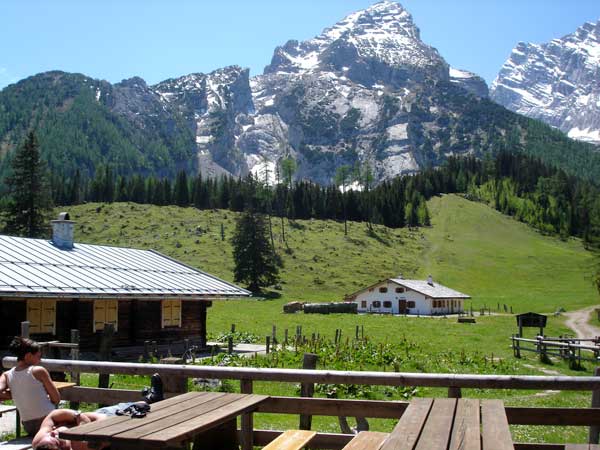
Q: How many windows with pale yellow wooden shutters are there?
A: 3